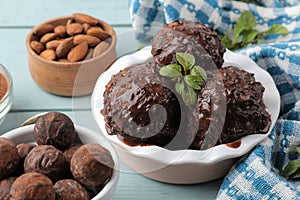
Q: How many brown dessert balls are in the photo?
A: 12